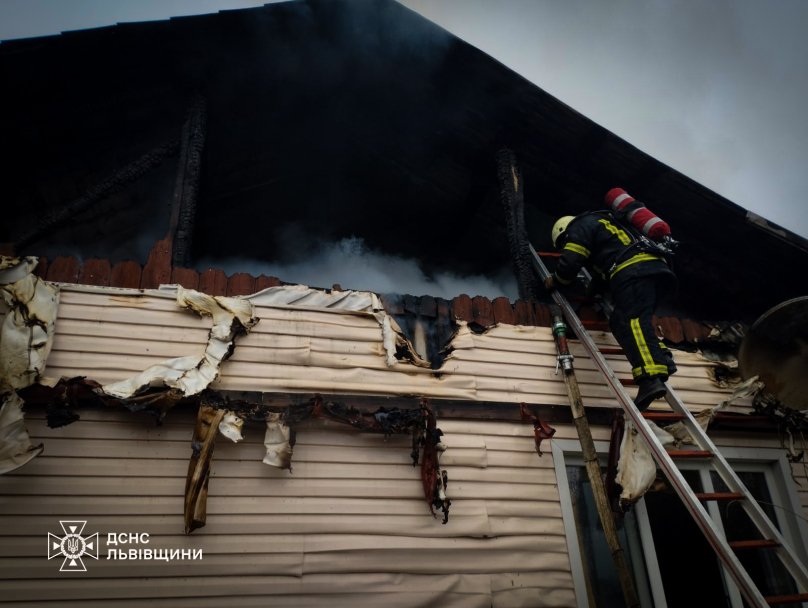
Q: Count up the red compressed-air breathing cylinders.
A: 1